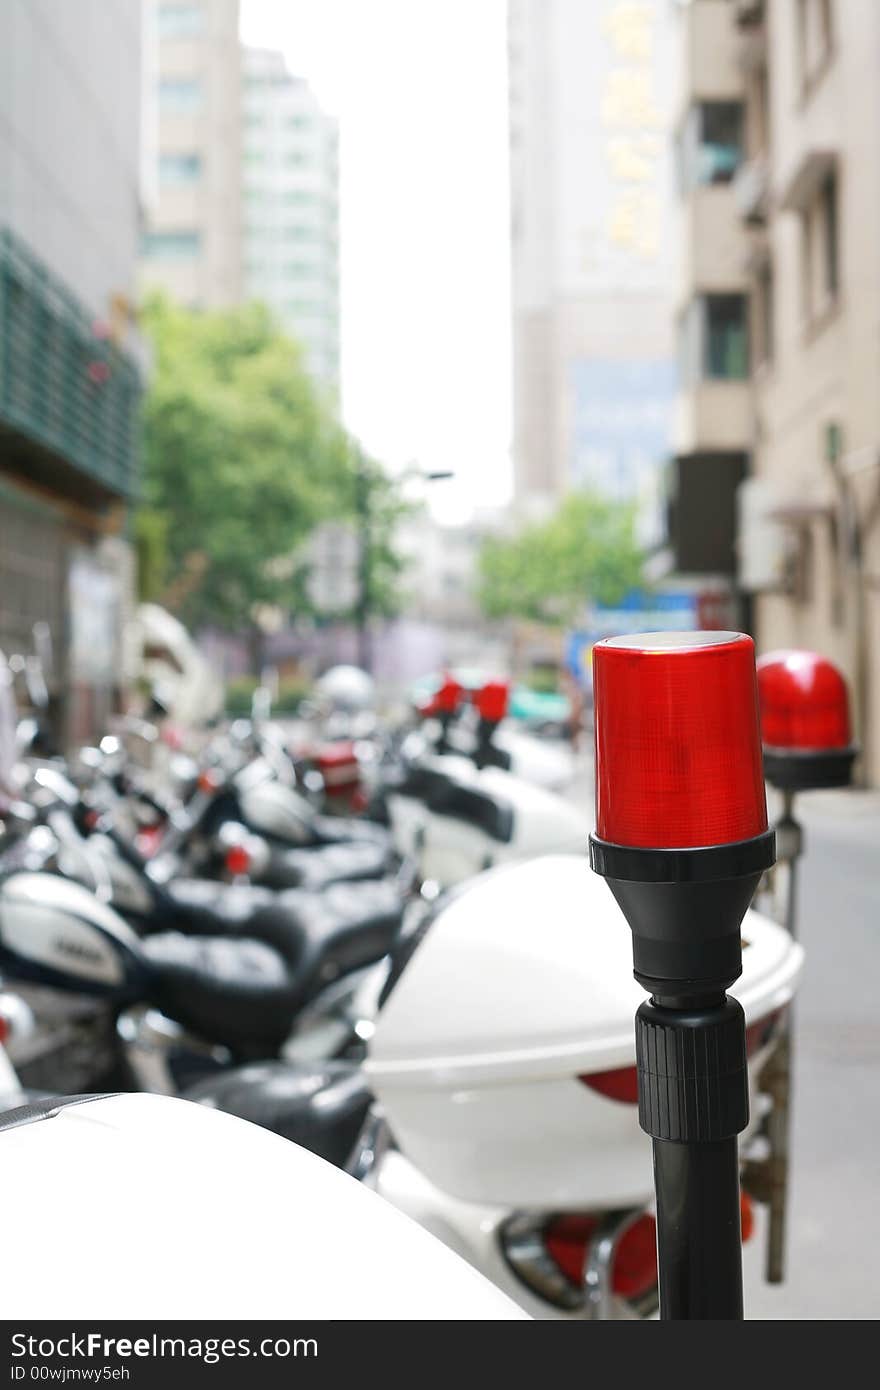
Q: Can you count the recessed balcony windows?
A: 2